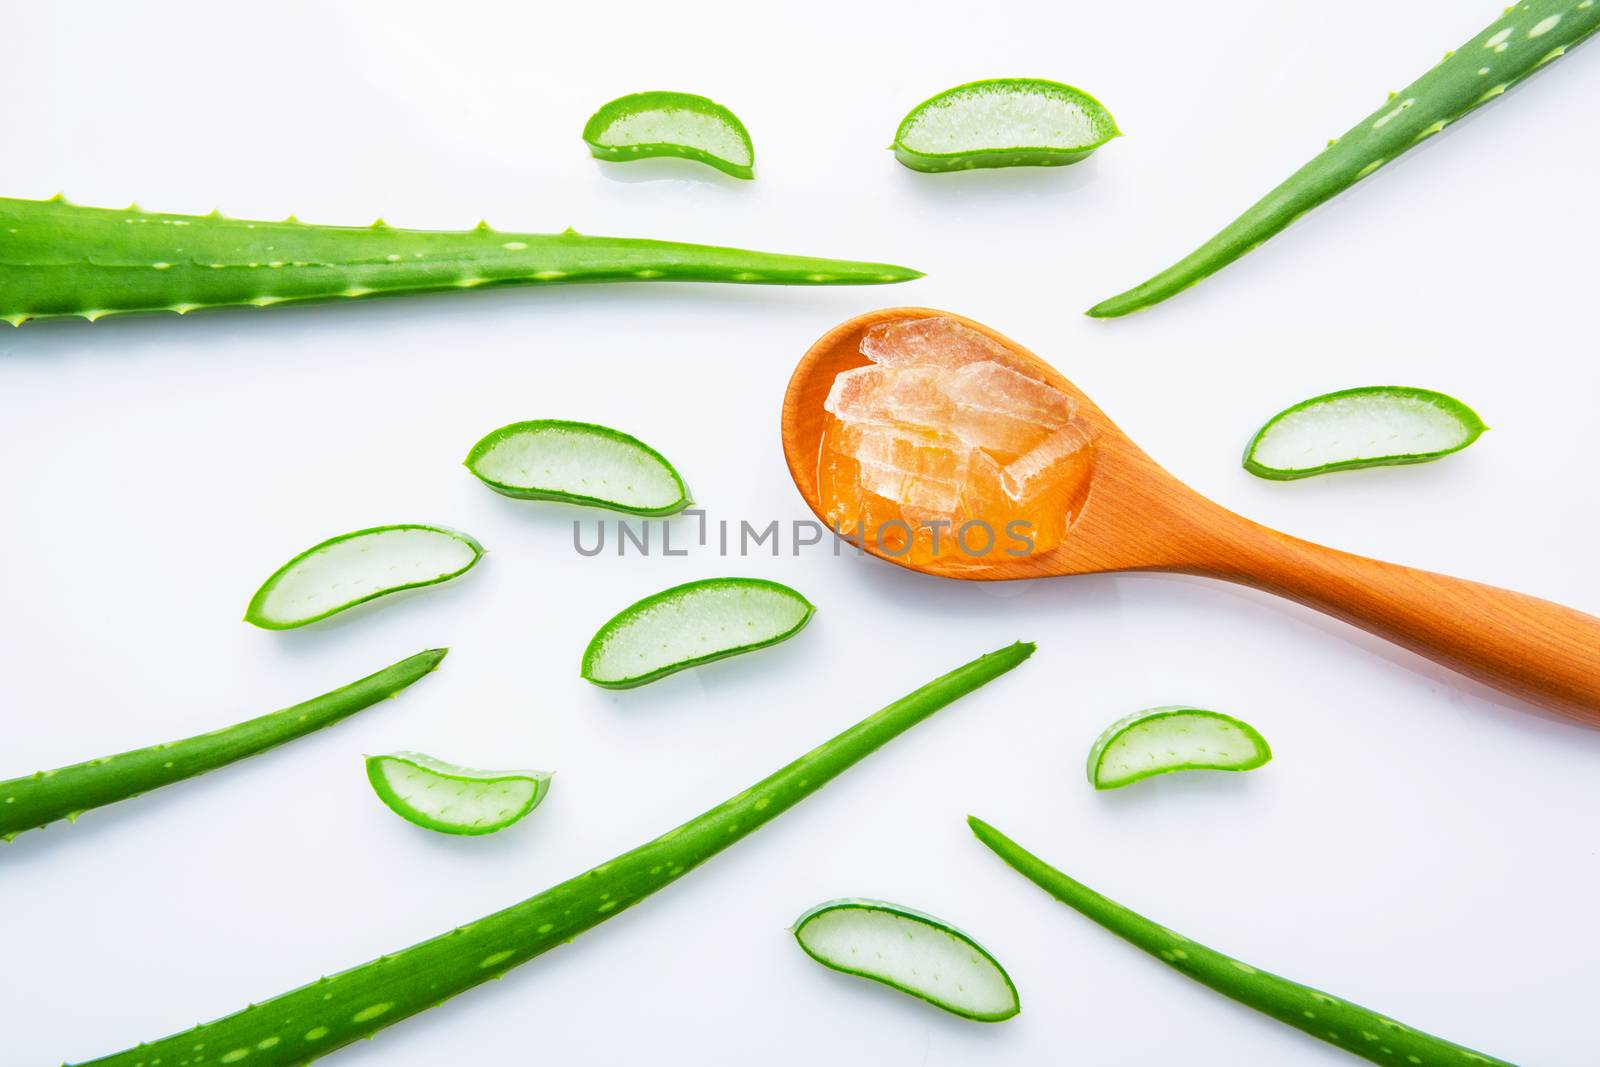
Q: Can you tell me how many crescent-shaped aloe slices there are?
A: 9